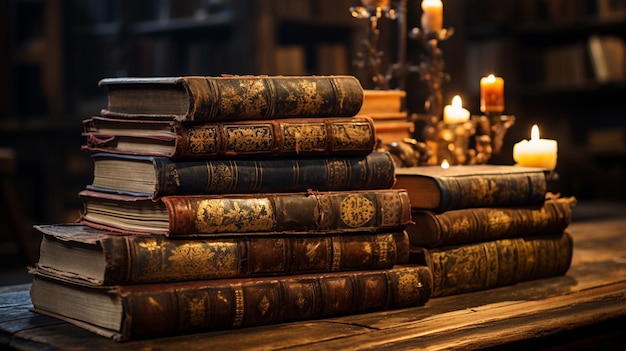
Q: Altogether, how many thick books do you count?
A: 9